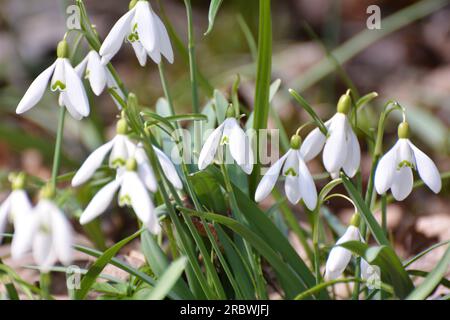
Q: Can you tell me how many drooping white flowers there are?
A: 12